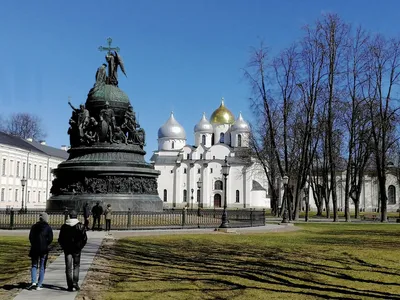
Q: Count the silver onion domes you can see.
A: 3